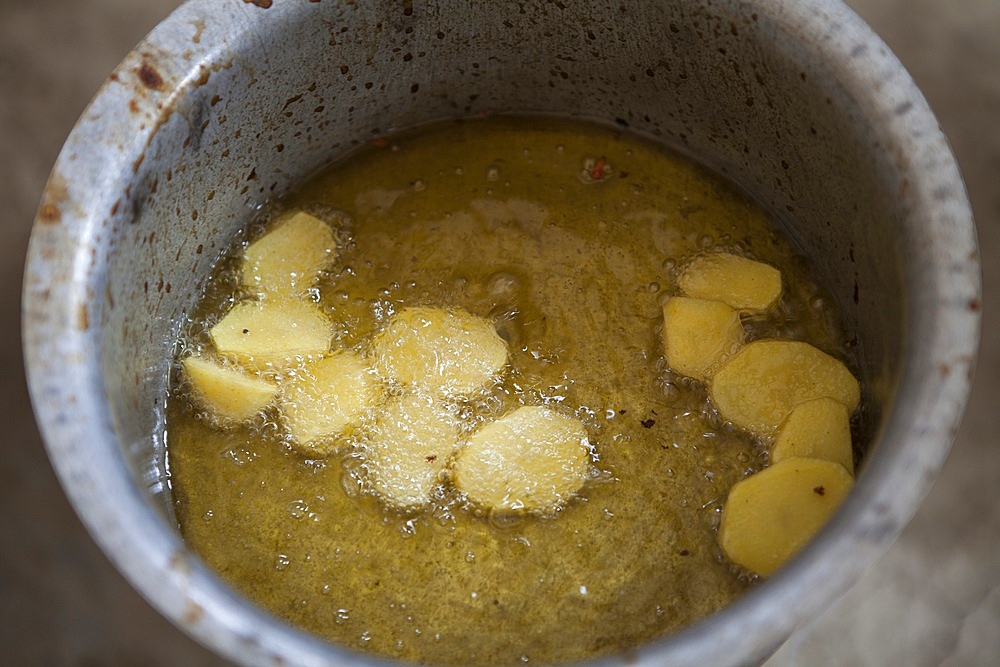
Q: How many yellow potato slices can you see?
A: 12